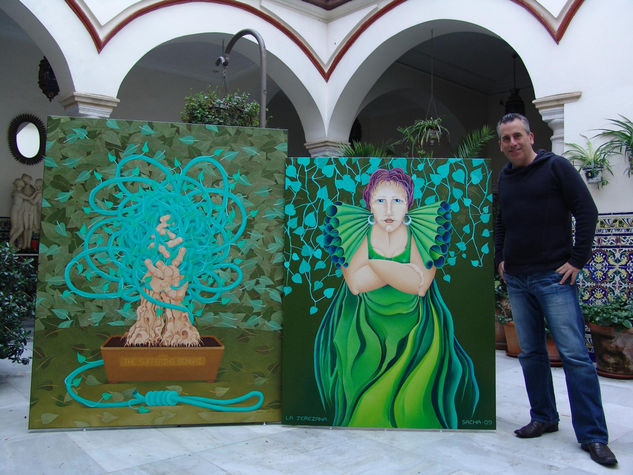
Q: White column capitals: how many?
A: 3